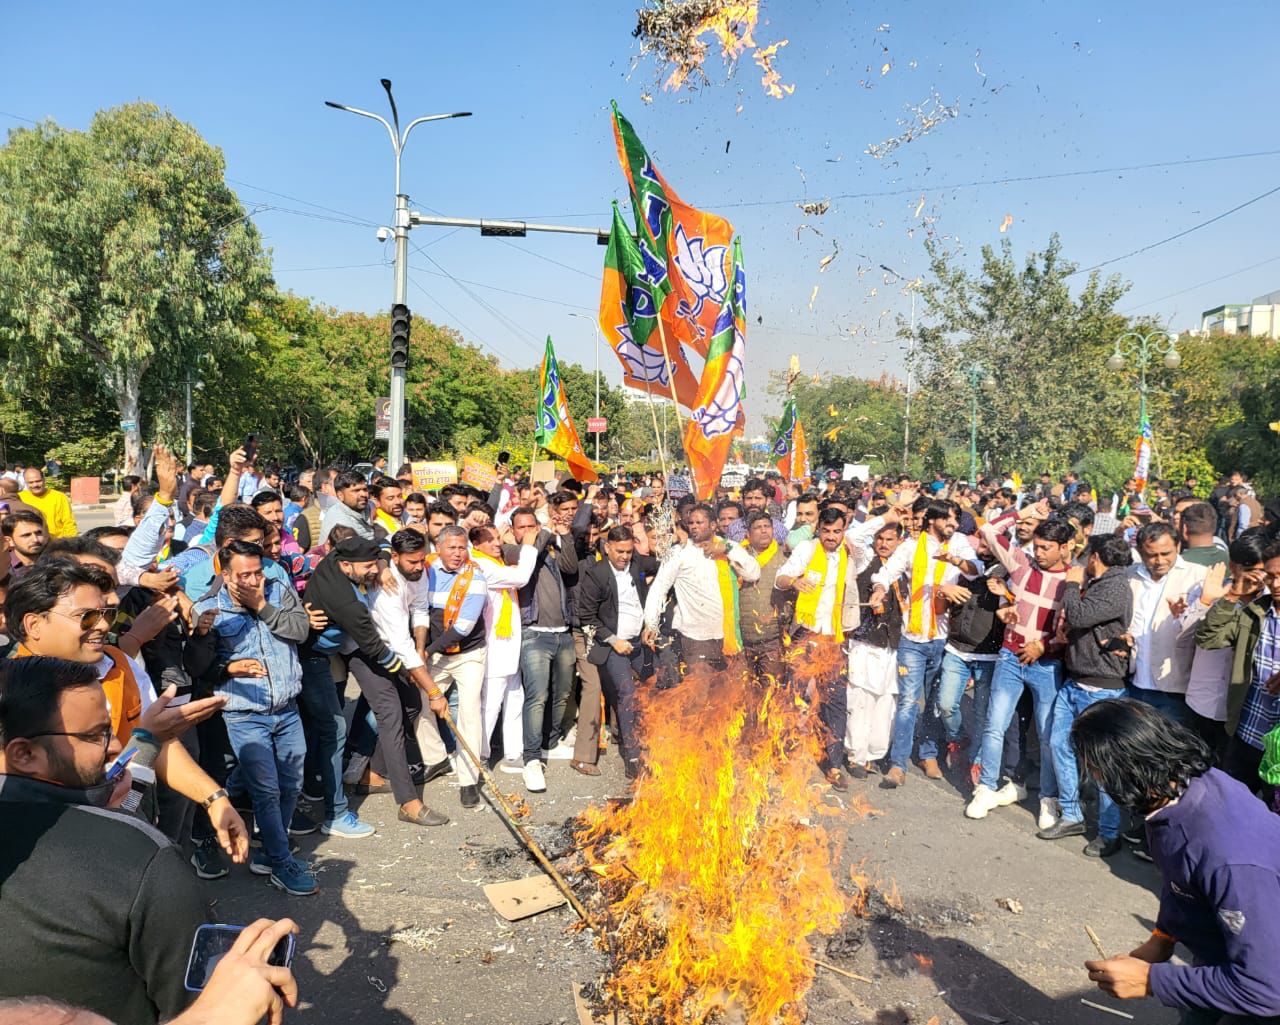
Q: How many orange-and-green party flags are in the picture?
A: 6